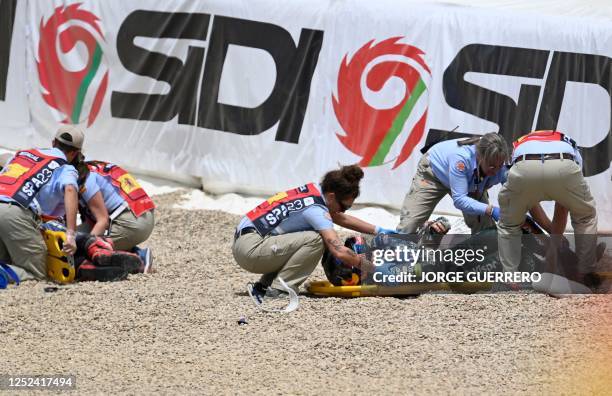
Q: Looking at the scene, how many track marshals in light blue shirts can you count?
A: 5